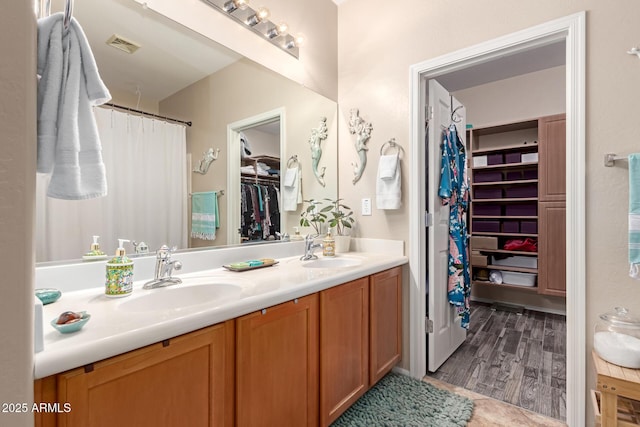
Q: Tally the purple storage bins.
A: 12